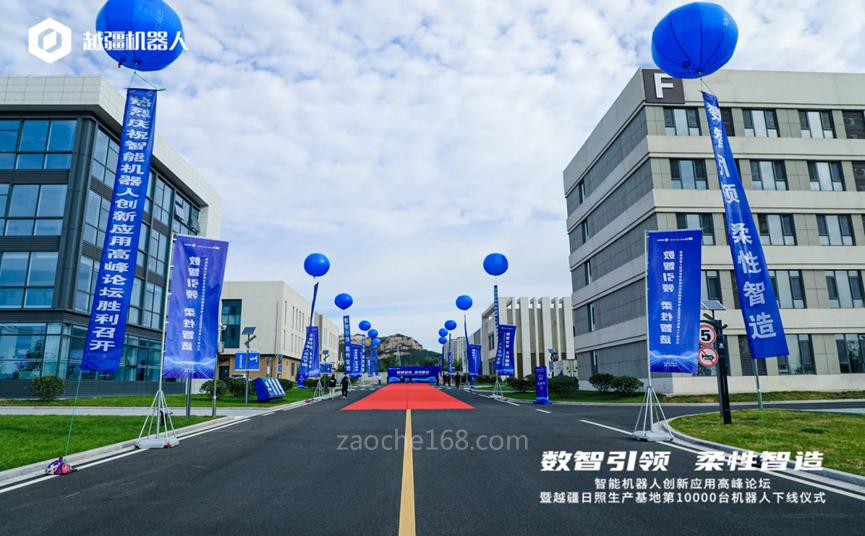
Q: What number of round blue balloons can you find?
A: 12